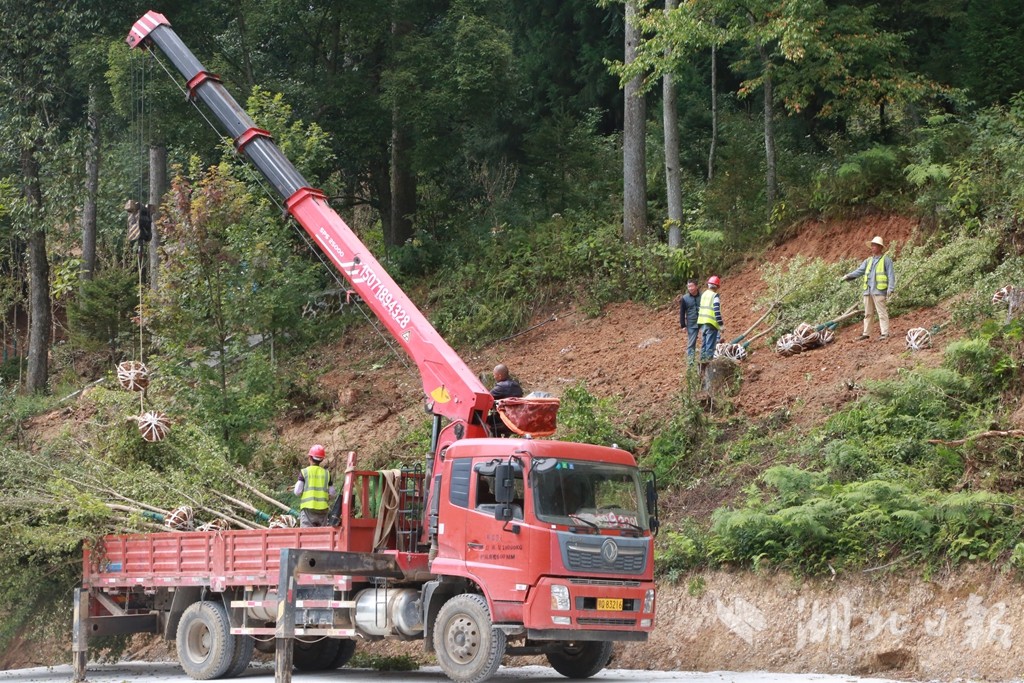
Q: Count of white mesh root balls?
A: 12